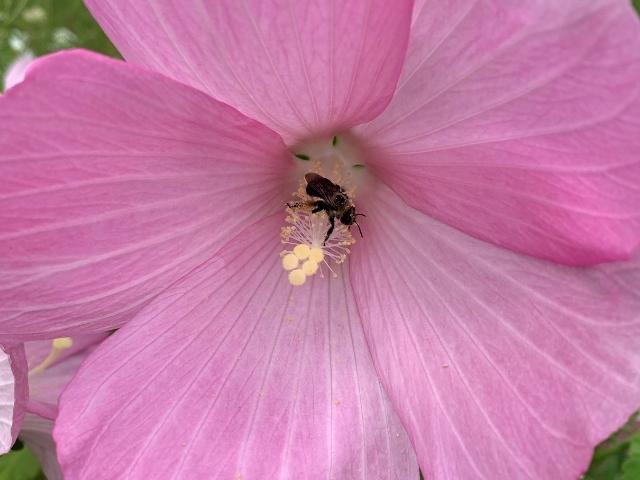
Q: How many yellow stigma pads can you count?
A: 5